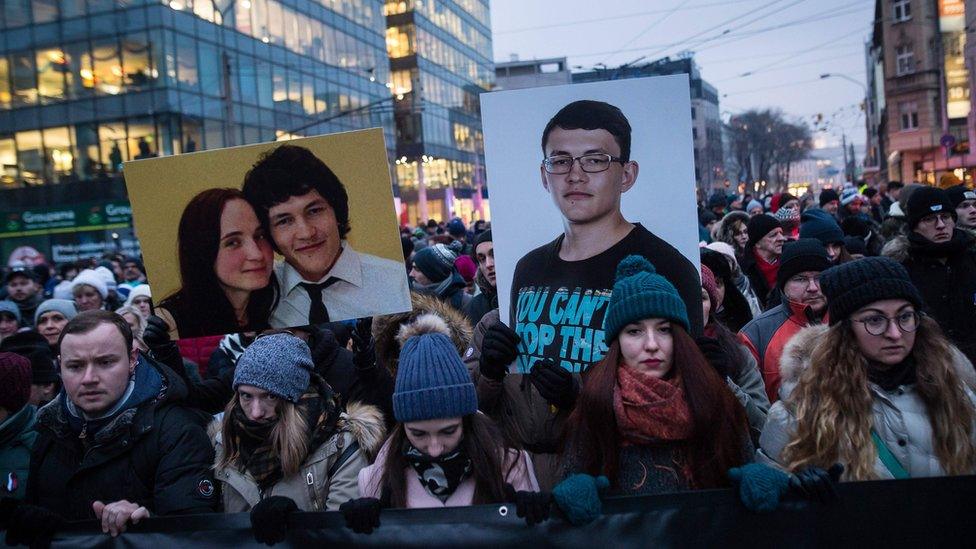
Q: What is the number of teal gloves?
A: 2